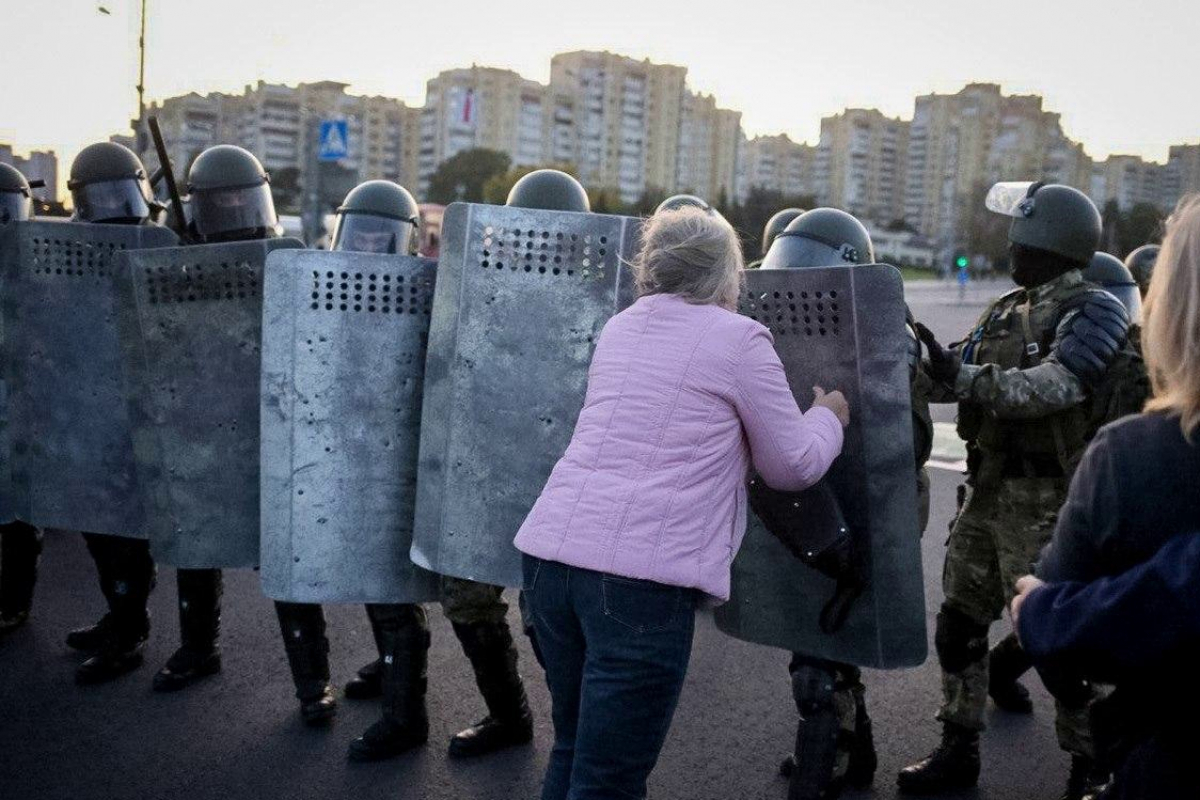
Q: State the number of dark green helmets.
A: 11